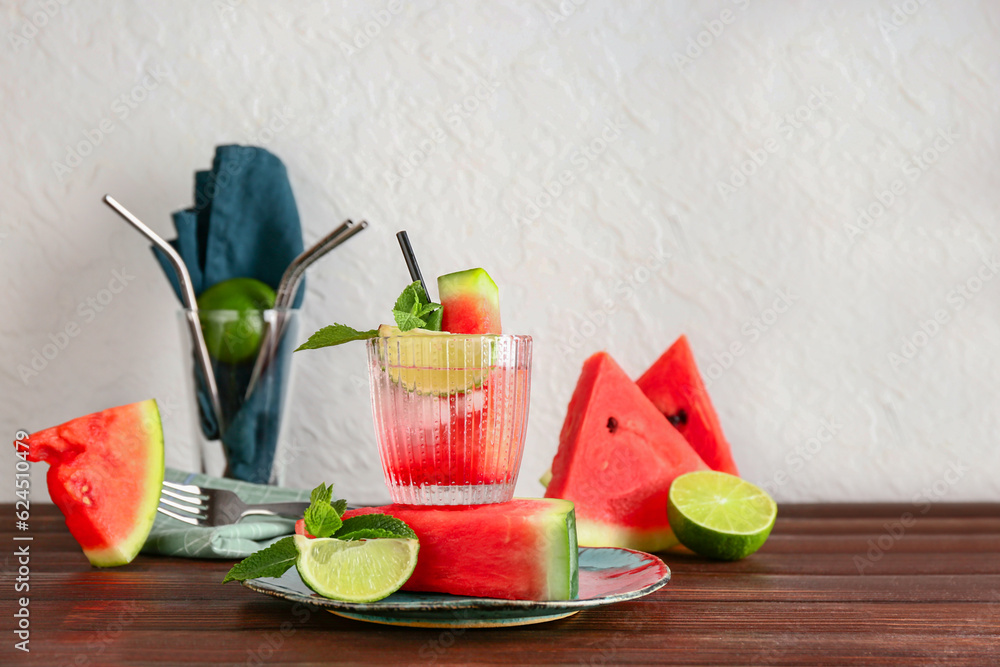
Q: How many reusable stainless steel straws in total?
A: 3